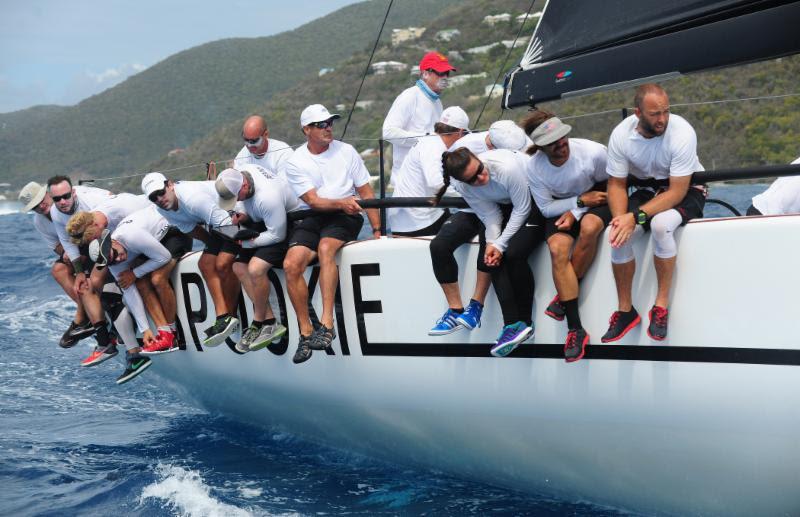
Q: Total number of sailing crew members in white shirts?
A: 15